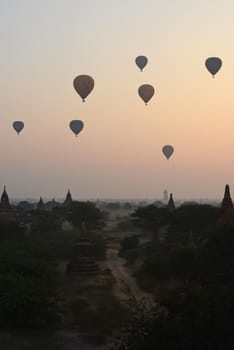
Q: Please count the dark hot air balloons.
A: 7